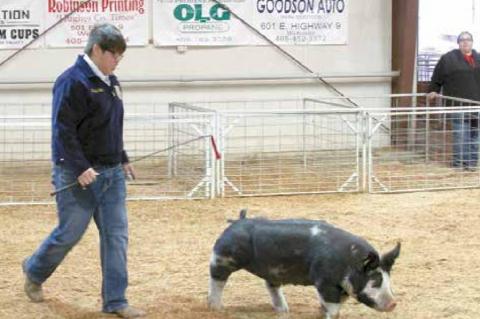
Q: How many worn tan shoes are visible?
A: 2